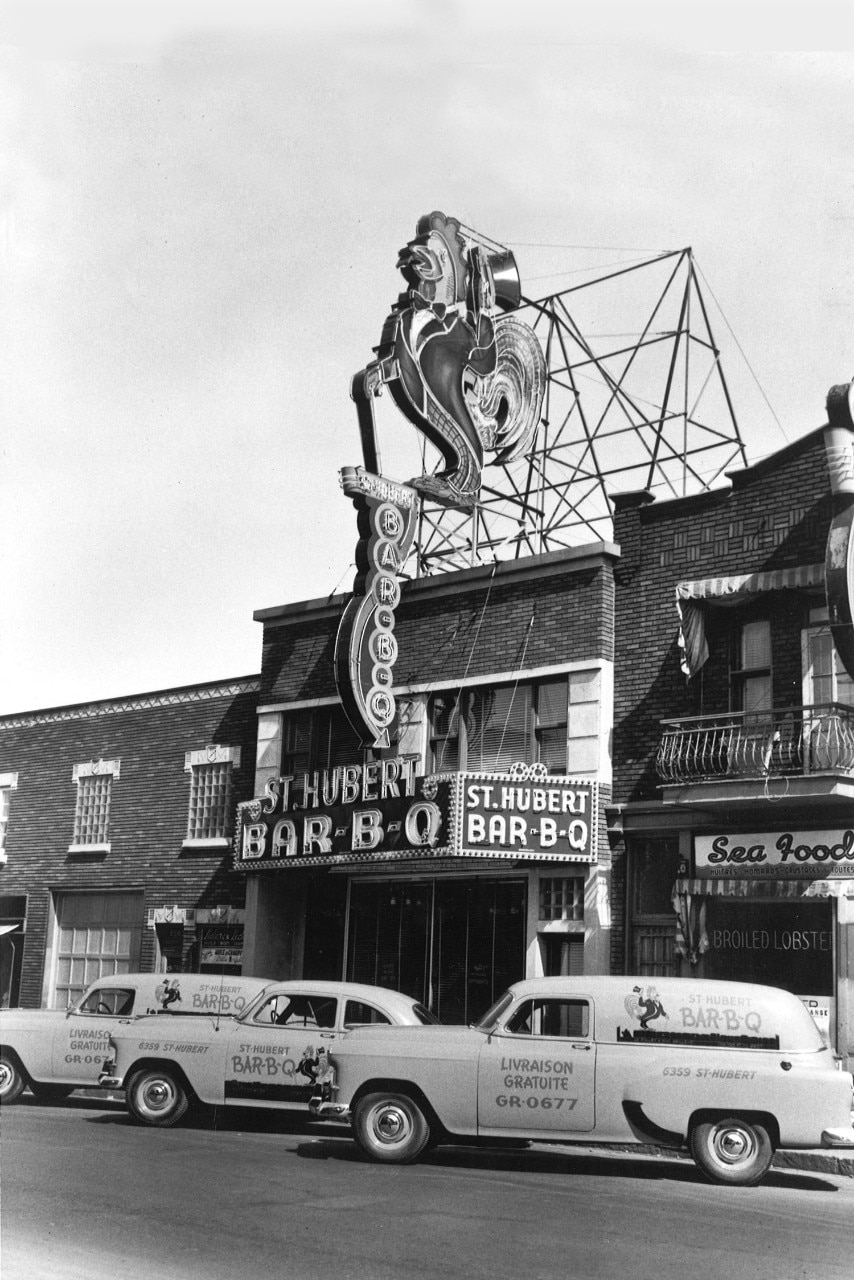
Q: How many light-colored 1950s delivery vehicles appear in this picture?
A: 3